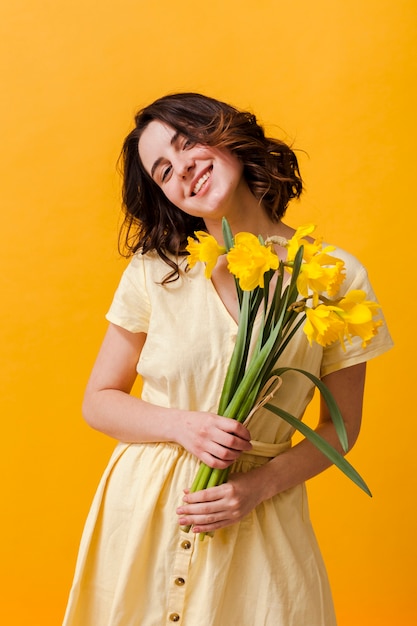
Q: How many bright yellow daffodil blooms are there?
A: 6